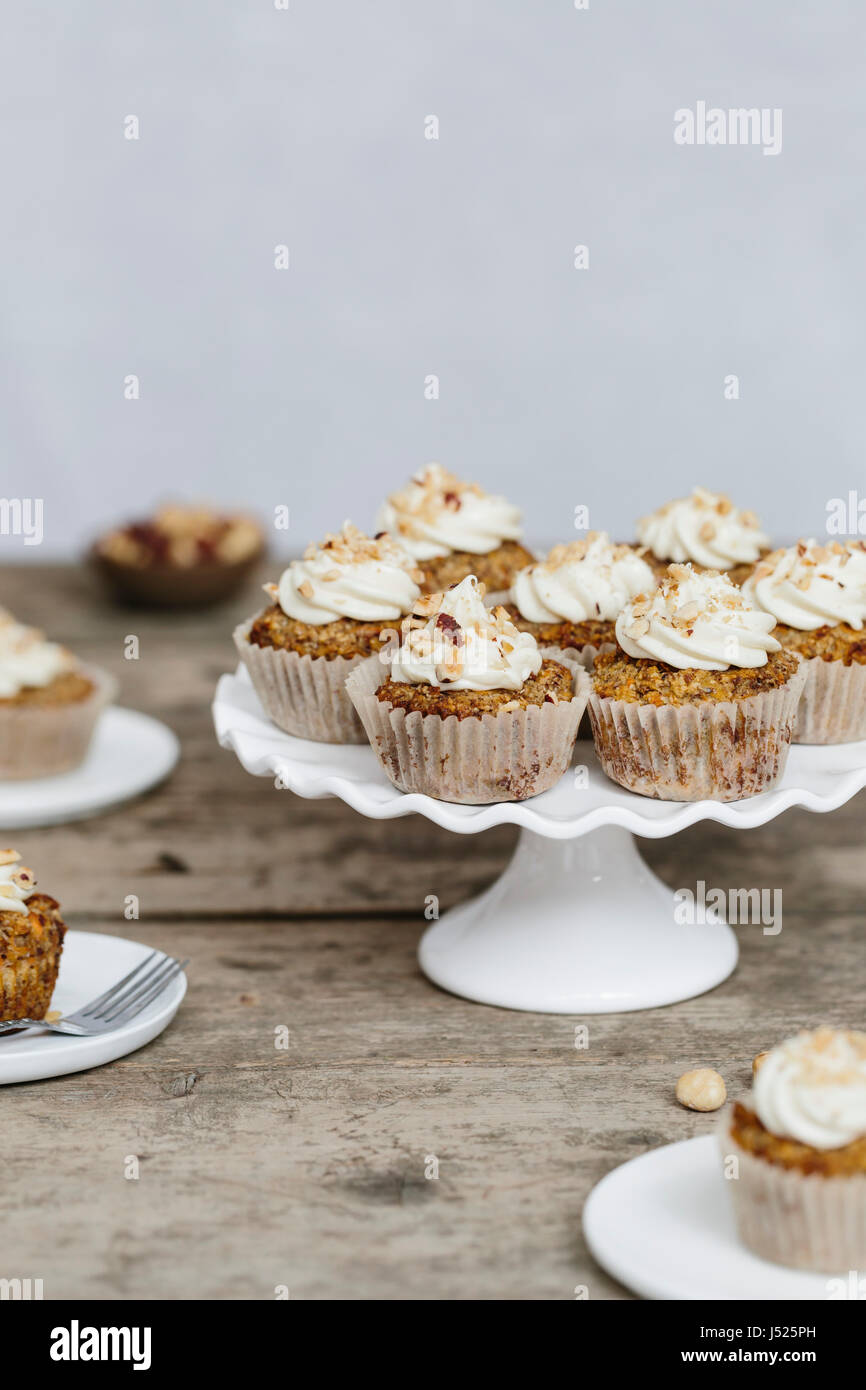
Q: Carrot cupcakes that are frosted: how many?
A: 10